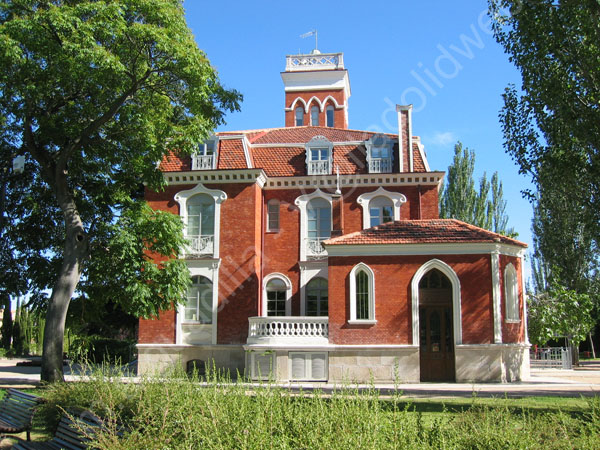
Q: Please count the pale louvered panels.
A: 3